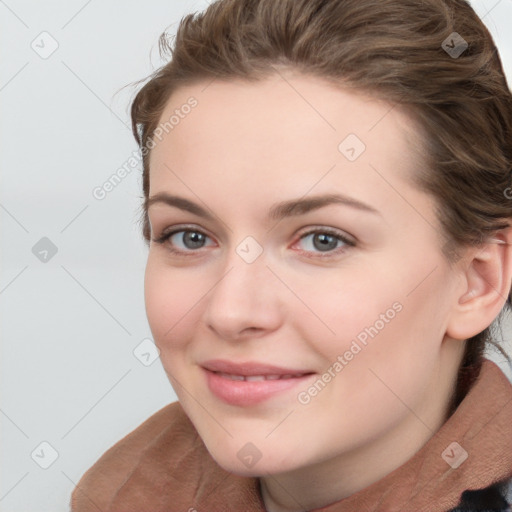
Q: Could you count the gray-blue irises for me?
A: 2